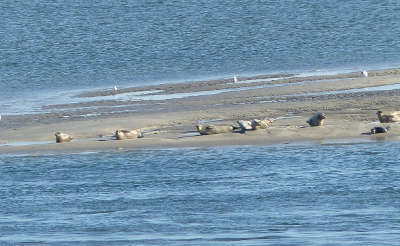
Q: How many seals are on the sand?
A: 8